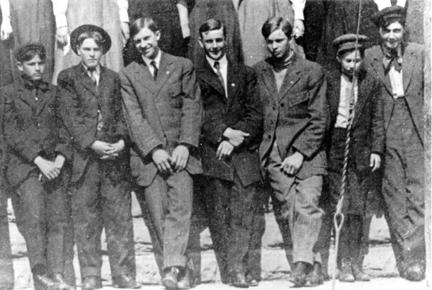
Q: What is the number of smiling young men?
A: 3